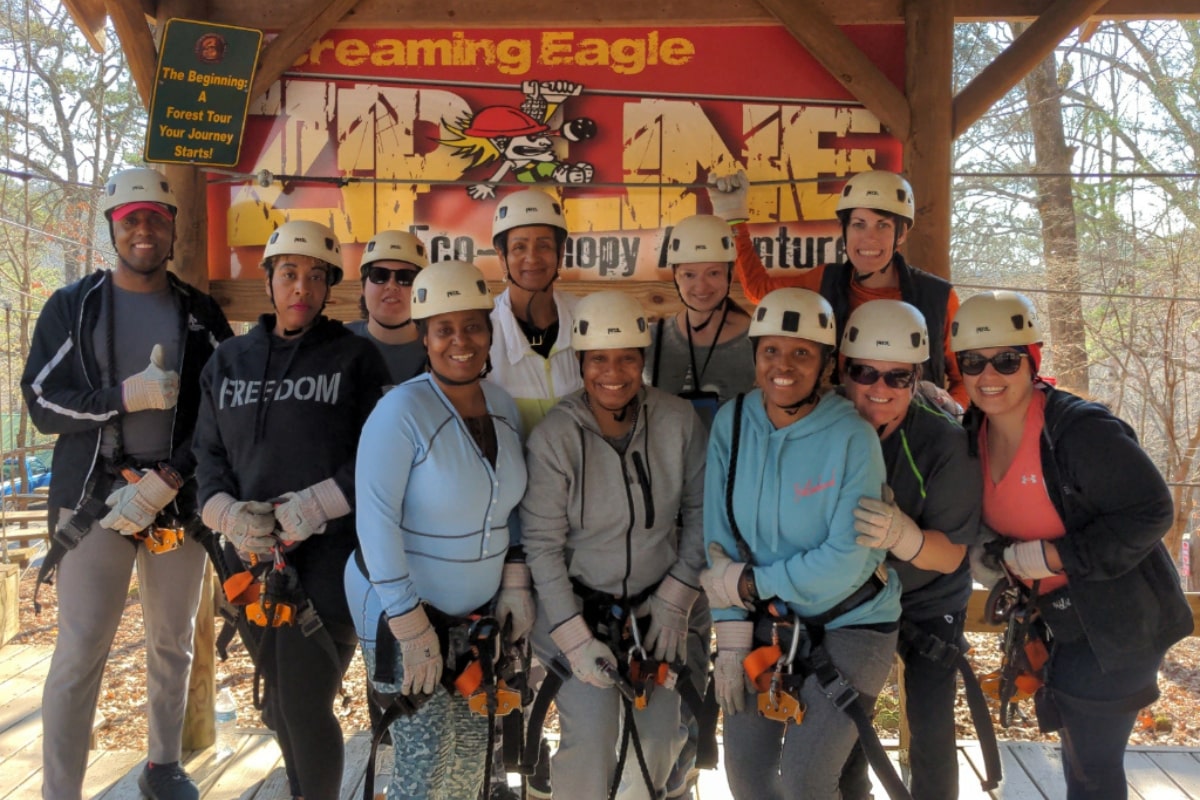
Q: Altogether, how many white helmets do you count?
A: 11